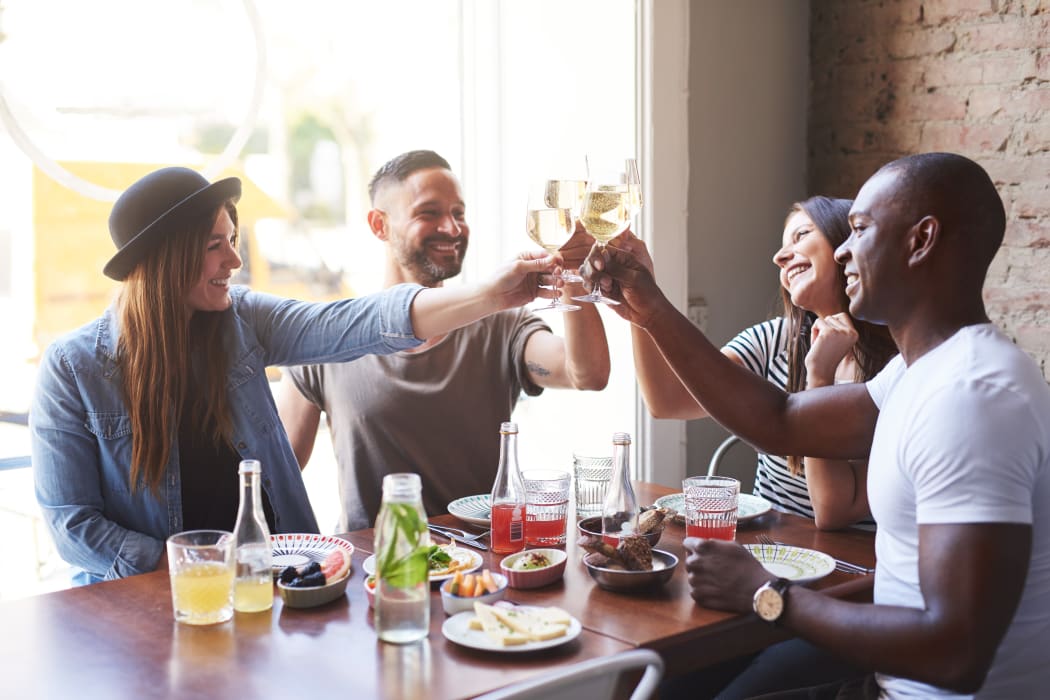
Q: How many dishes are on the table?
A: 12